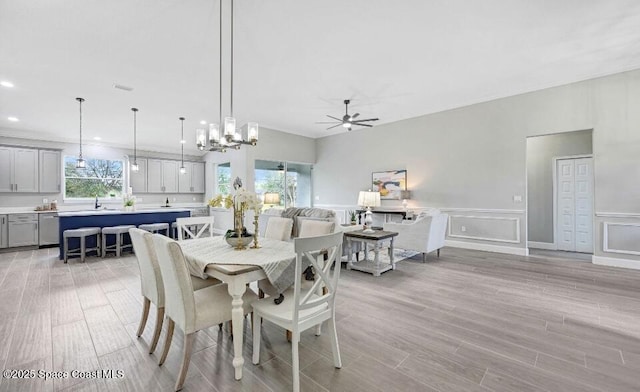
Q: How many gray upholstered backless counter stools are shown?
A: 4